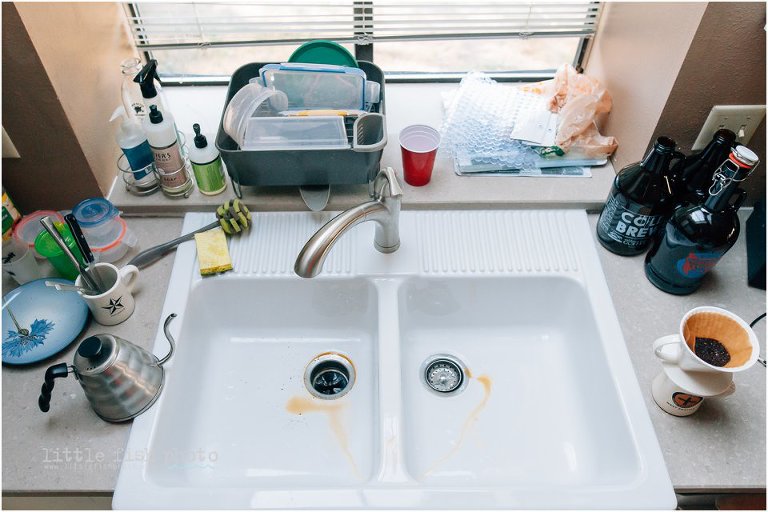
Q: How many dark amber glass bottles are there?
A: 3